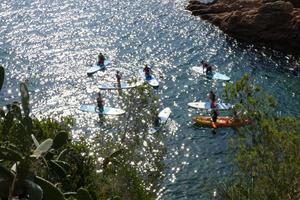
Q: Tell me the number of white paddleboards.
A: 7